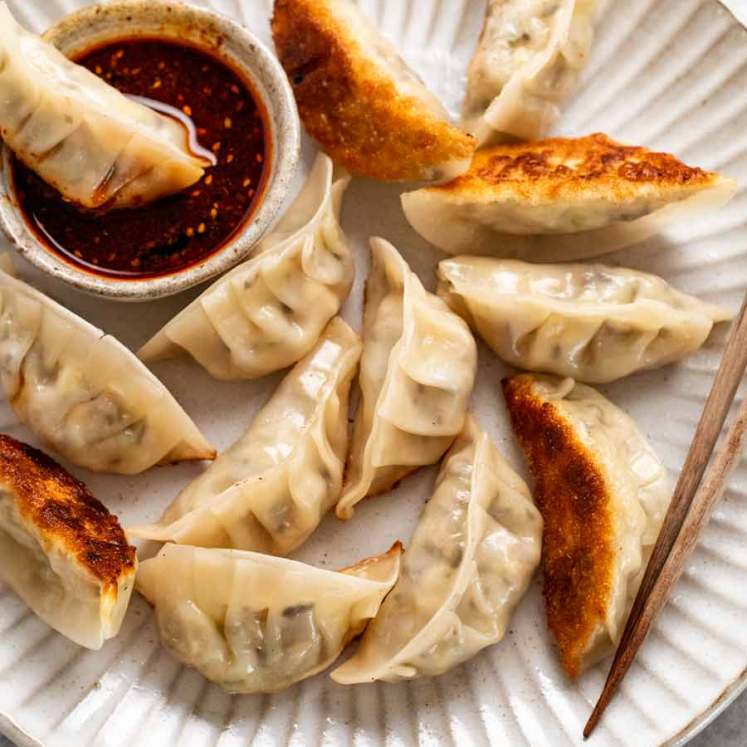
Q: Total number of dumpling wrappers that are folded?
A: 13